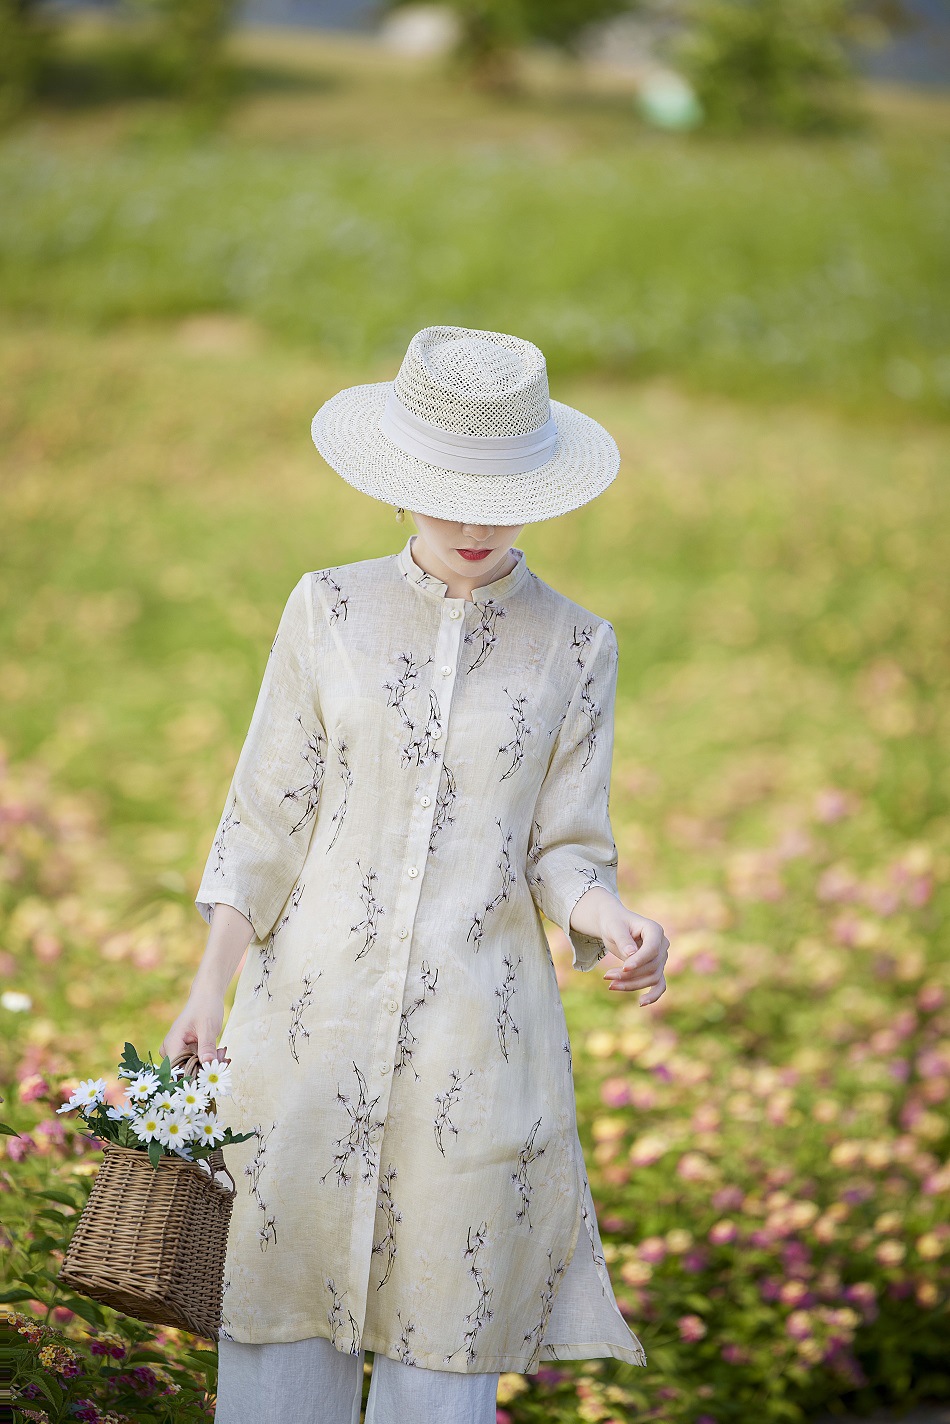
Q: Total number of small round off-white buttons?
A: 9